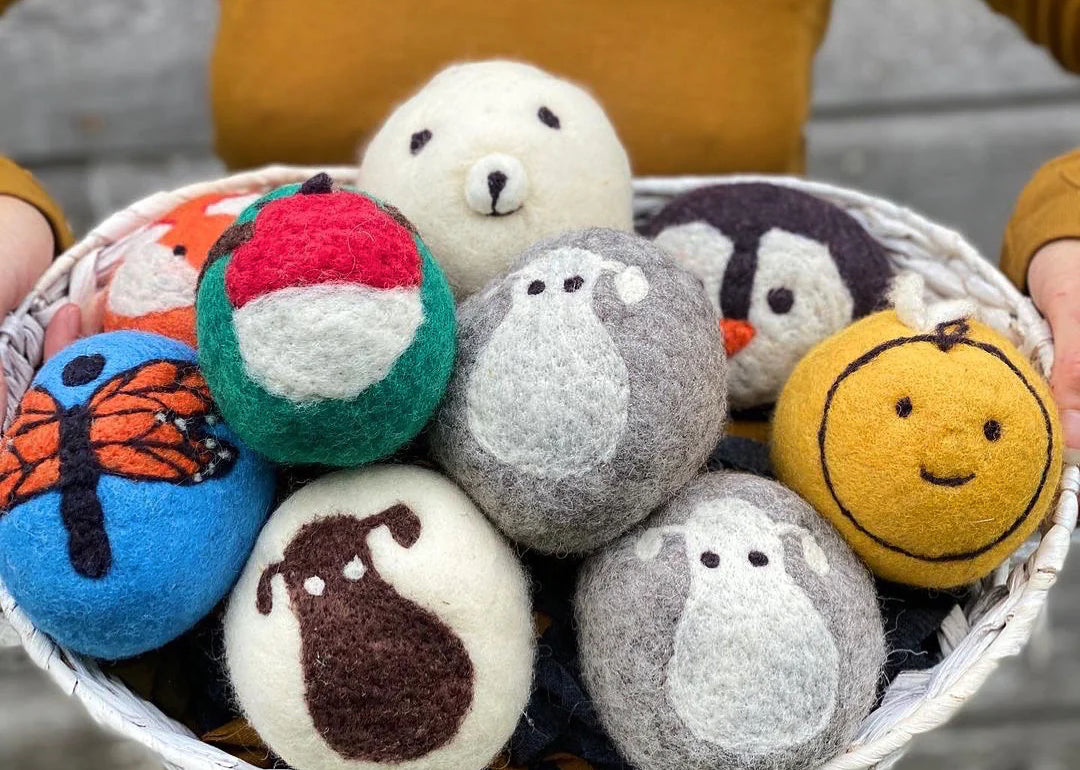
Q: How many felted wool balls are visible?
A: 9